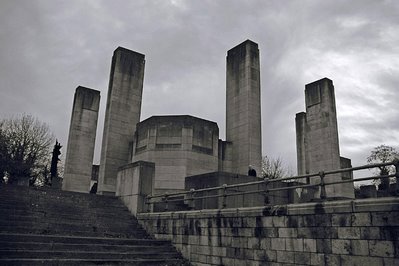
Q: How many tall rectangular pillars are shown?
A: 5